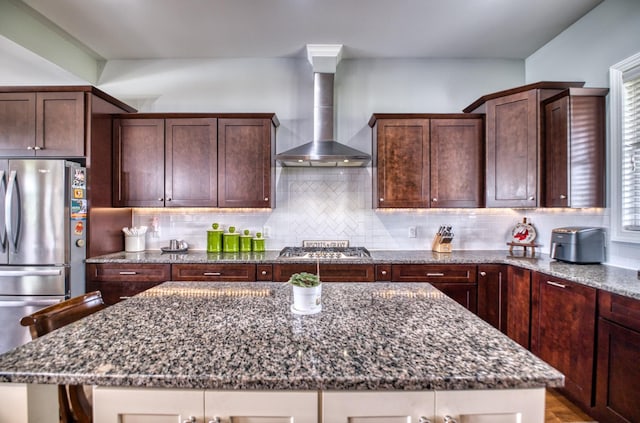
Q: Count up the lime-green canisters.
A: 4